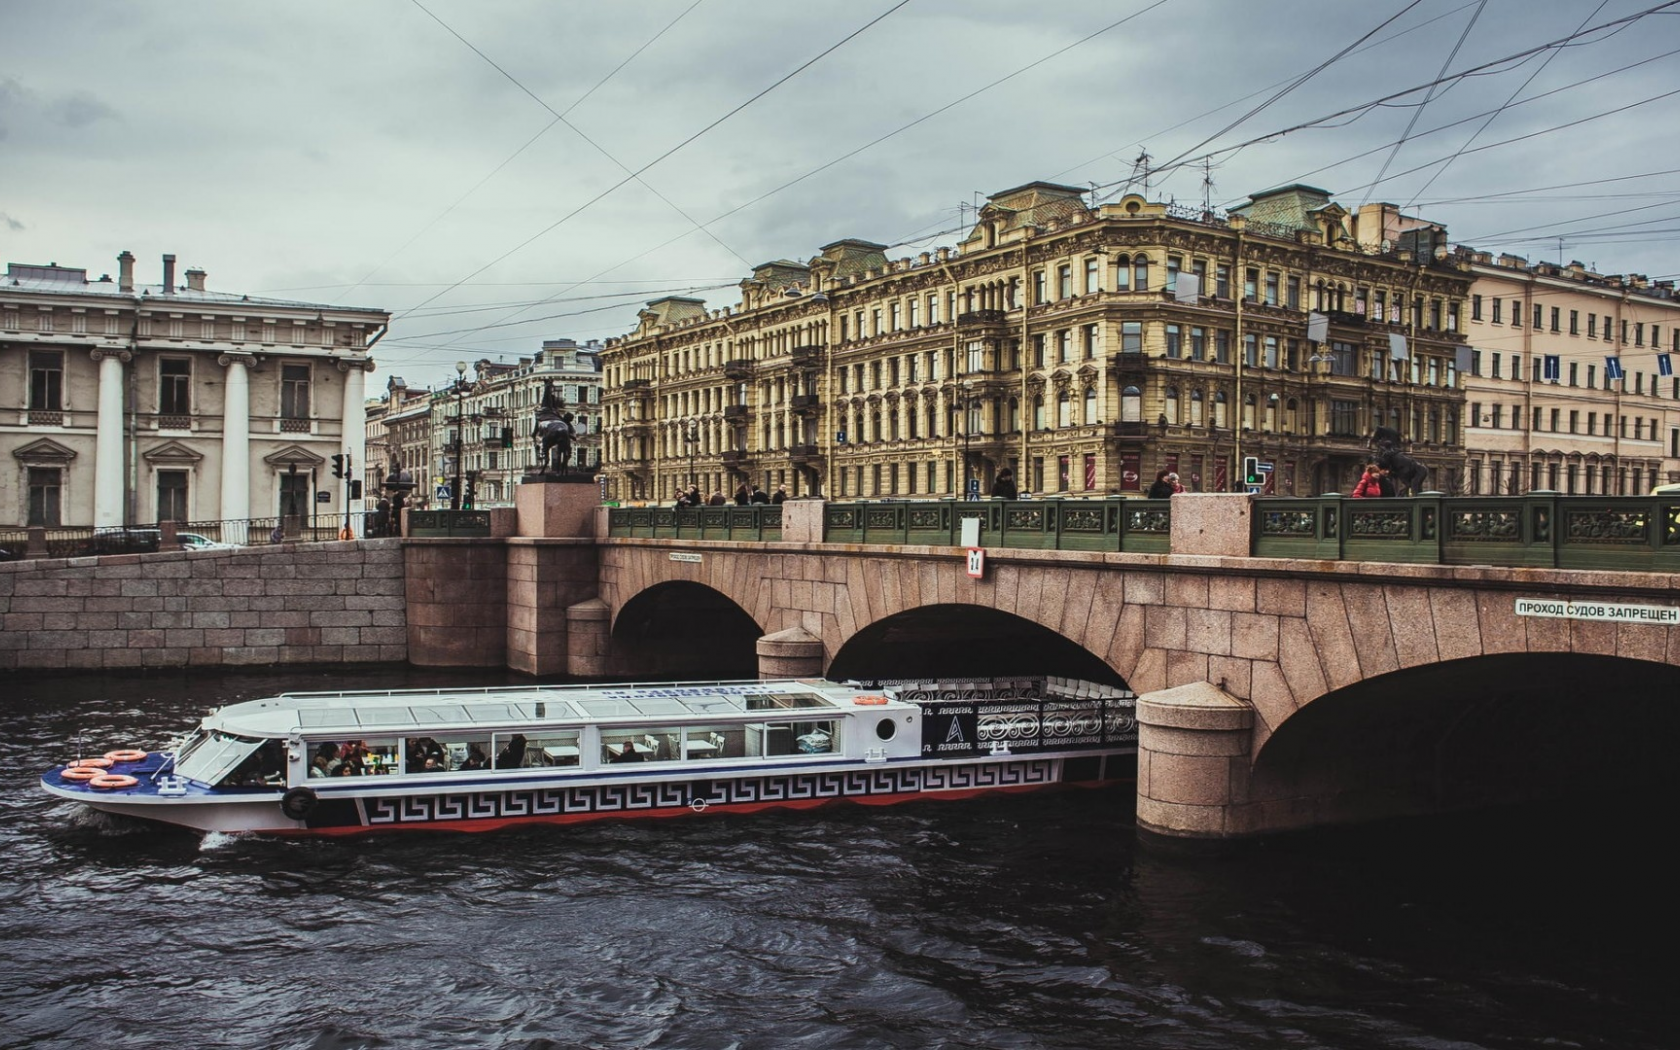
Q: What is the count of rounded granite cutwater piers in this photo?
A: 3